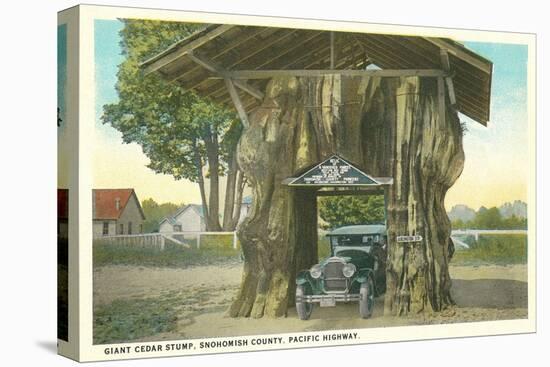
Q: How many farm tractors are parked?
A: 0